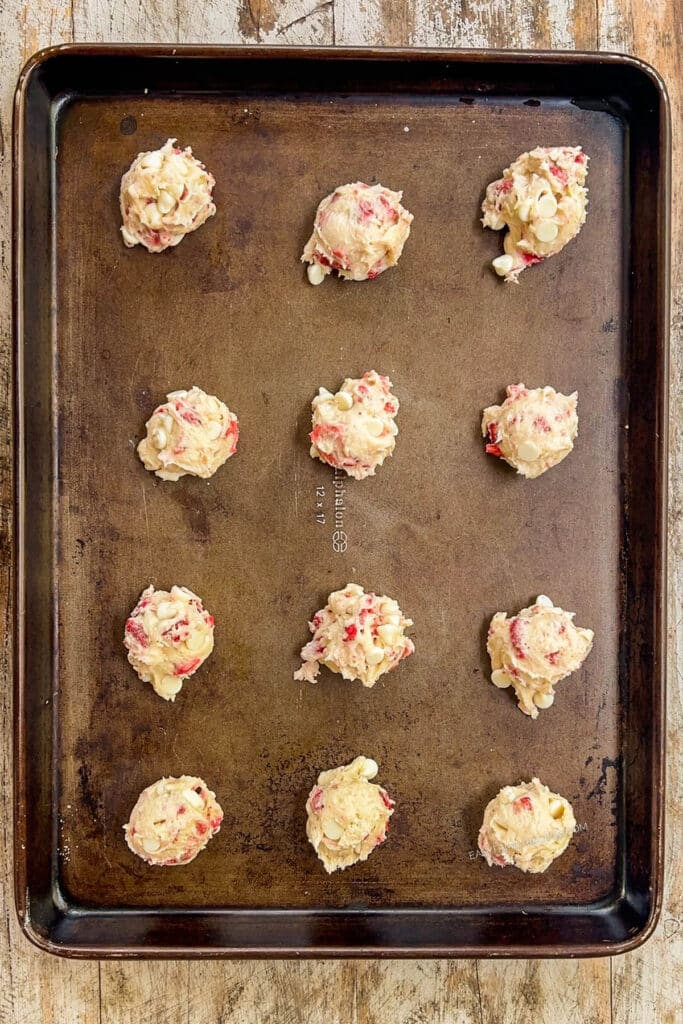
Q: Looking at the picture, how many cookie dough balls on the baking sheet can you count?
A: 12